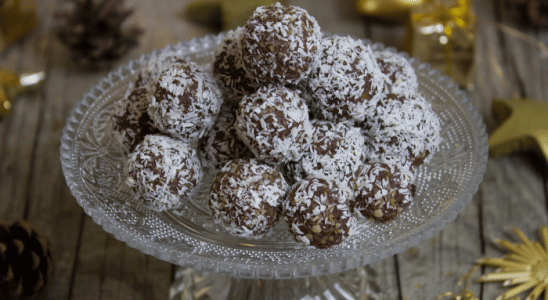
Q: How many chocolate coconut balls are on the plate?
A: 15